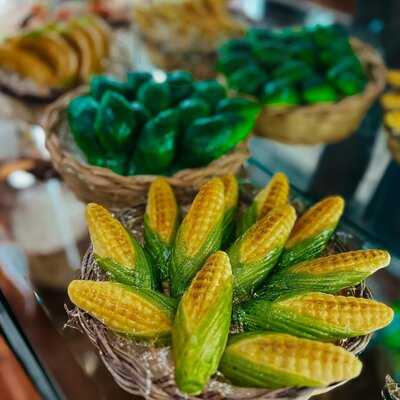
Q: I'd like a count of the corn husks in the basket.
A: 12